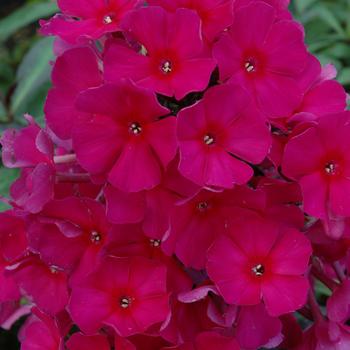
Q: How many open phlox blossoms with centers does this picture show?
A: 11